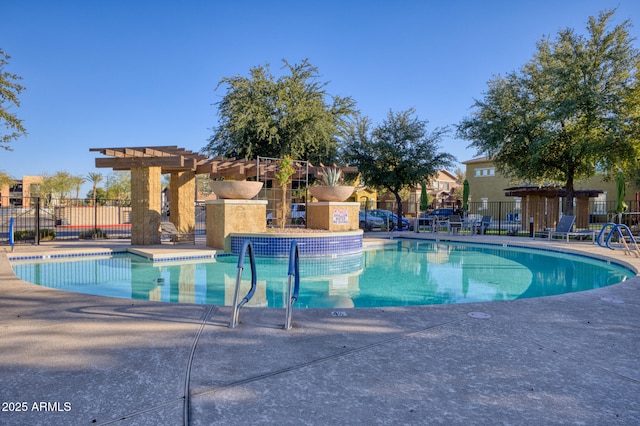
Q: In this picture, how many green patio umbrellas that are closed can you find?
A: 3